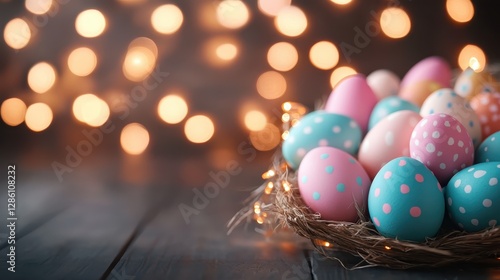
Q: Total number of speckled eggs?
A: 11